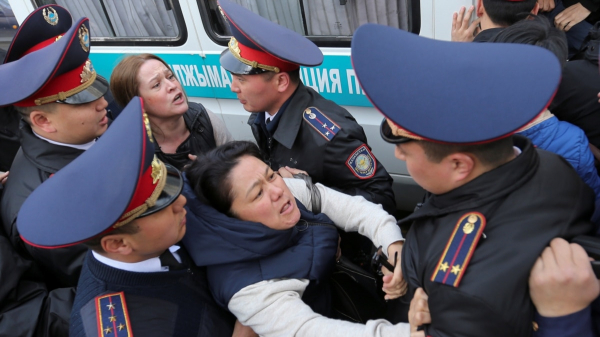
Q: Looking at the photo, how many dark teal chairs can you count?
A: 0